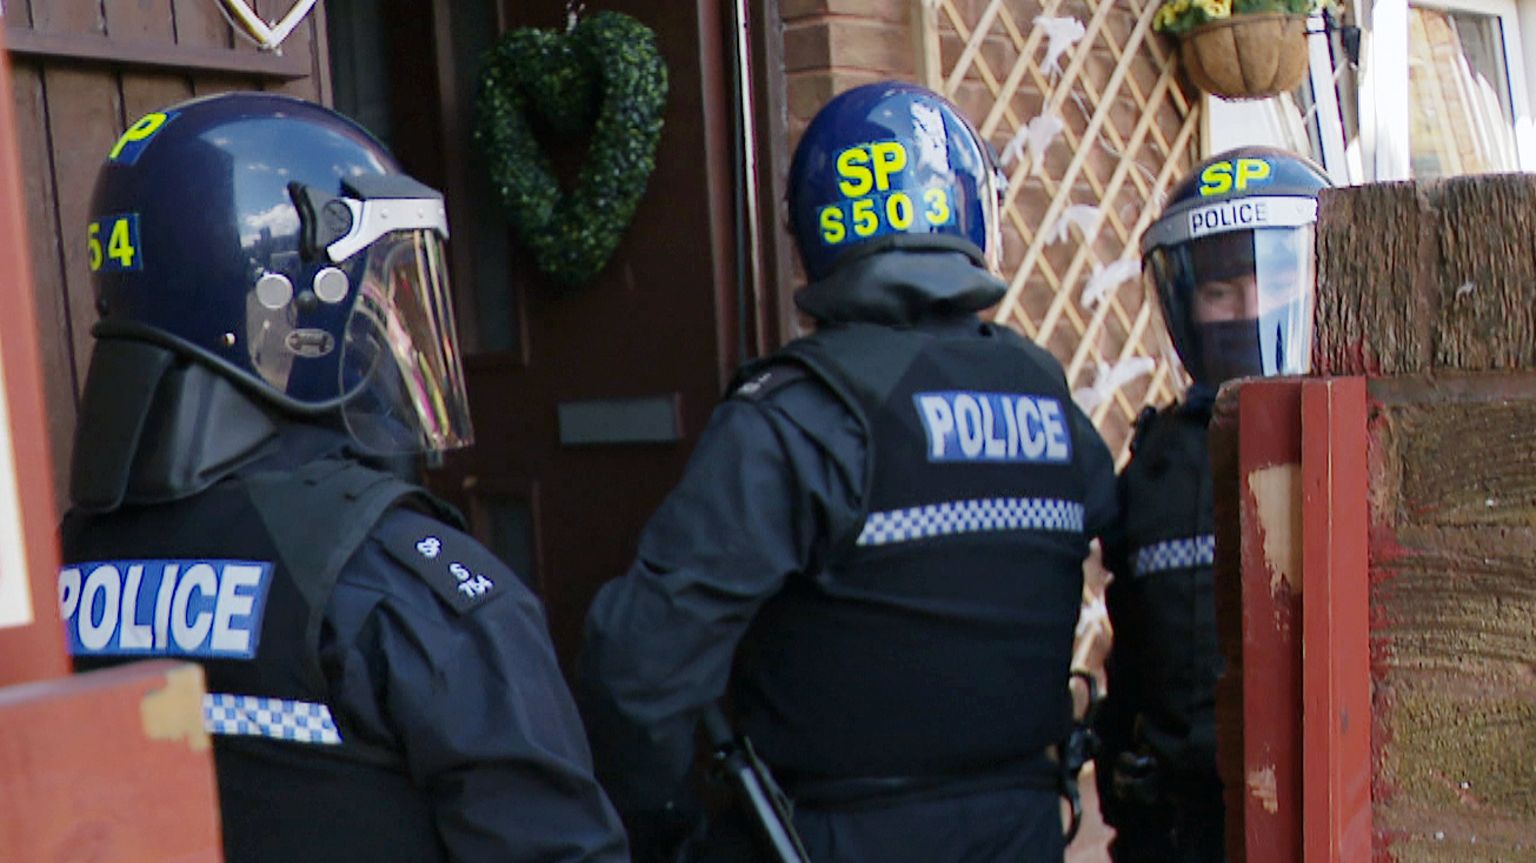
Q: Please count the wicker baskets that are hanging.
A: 1